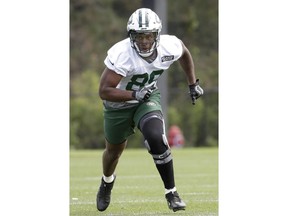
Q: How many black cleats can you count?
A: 2